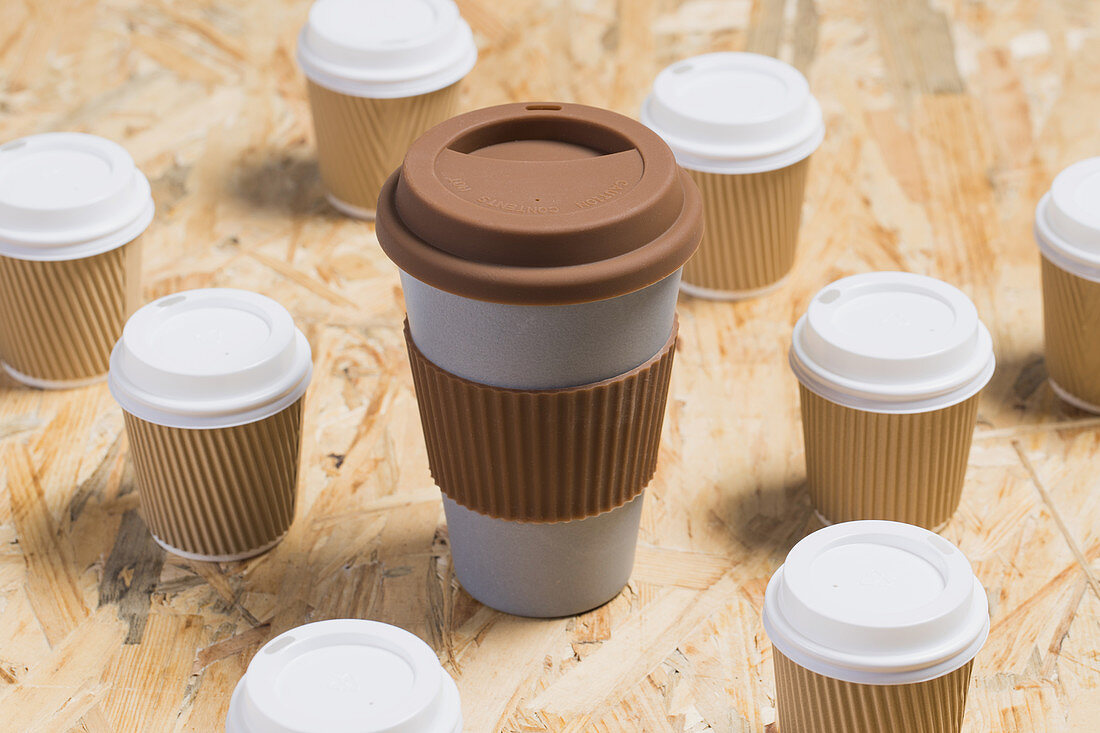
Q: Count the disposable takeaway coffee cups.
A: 8